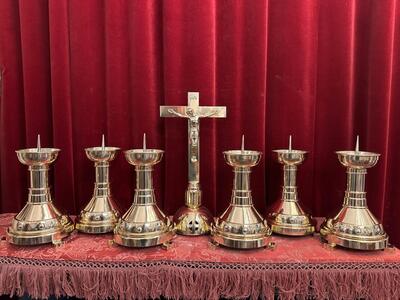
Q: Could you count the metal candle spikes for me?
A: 6